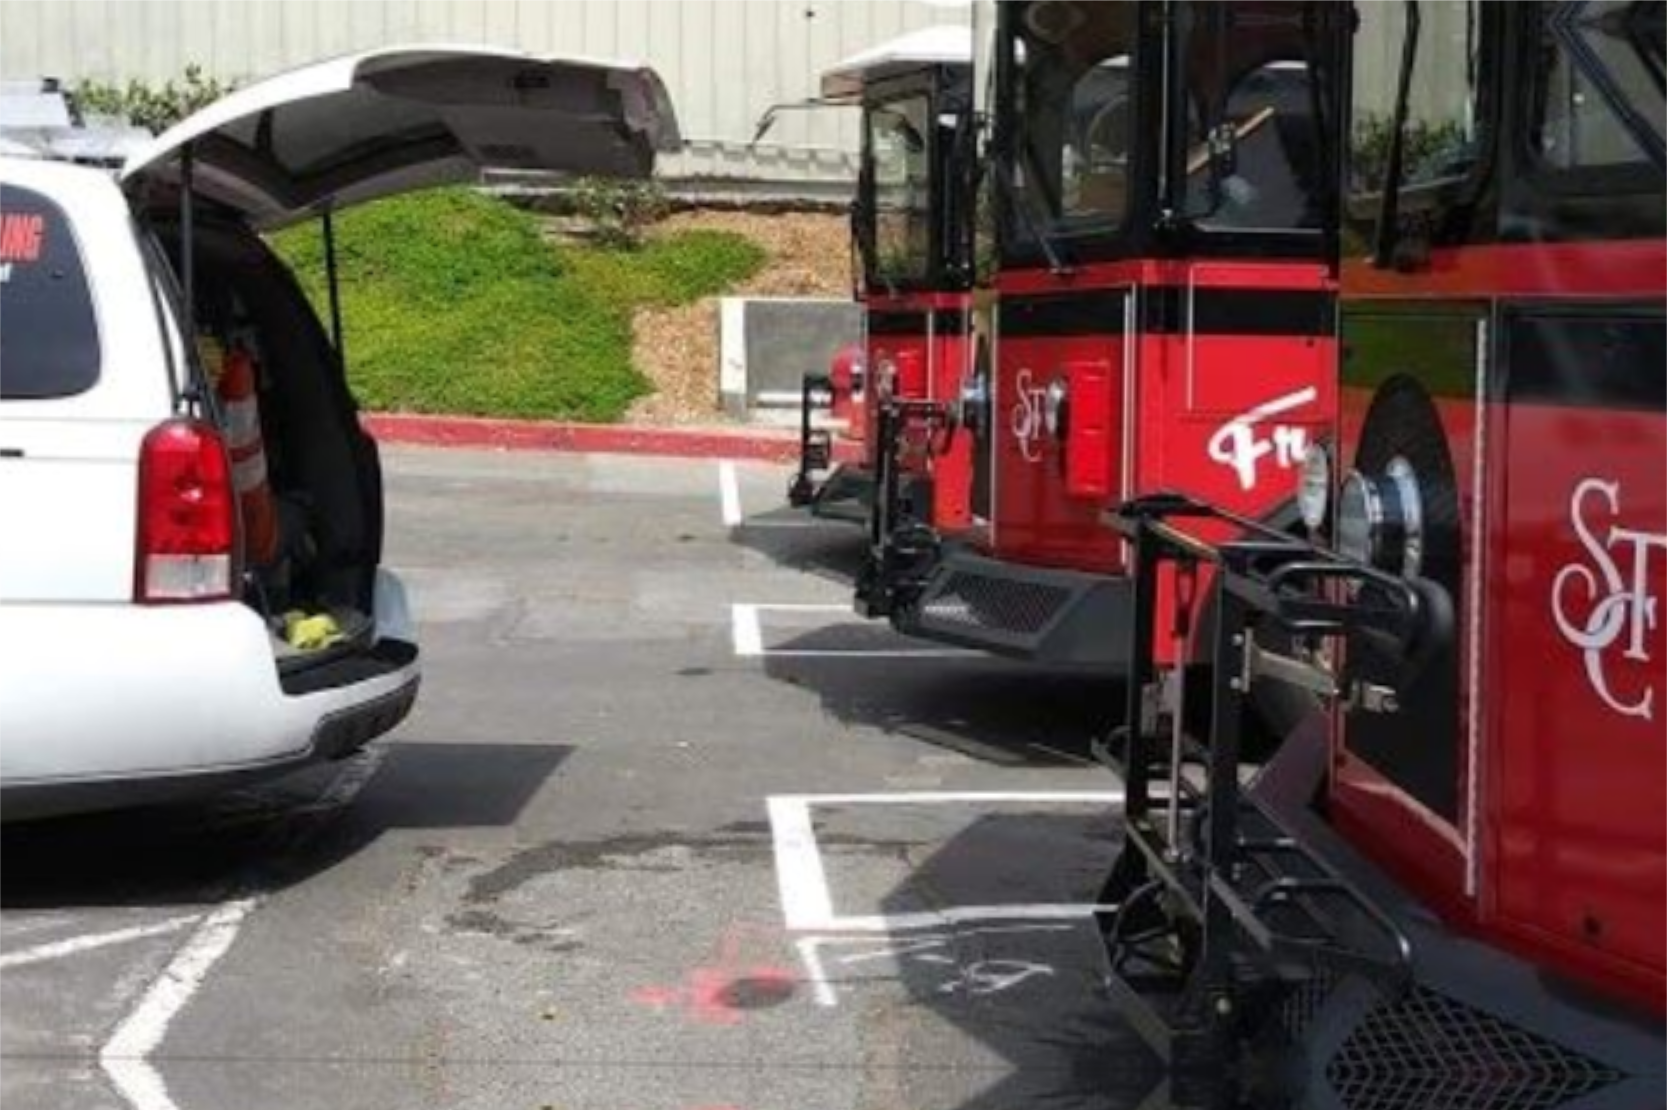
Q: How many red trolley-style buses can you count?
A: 3